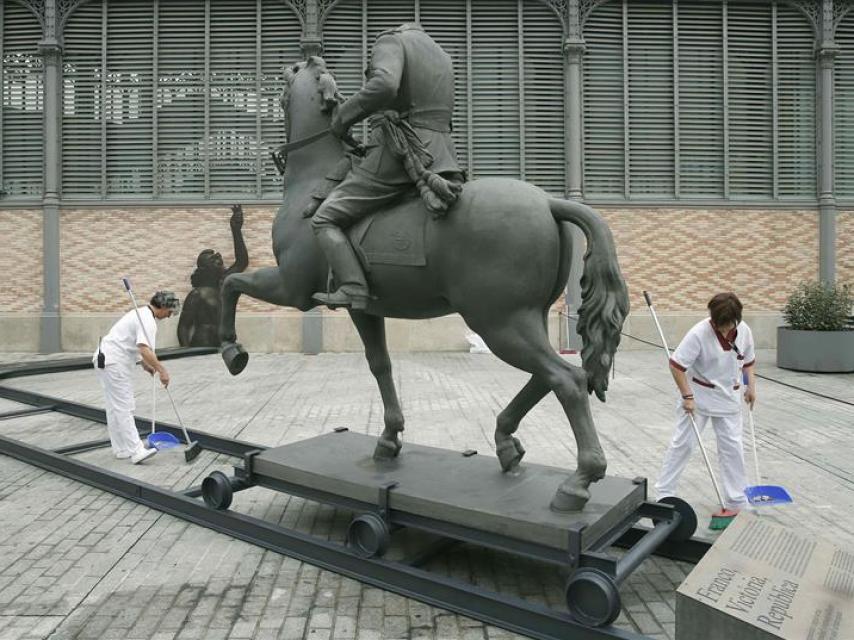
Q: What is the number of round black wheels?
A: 4